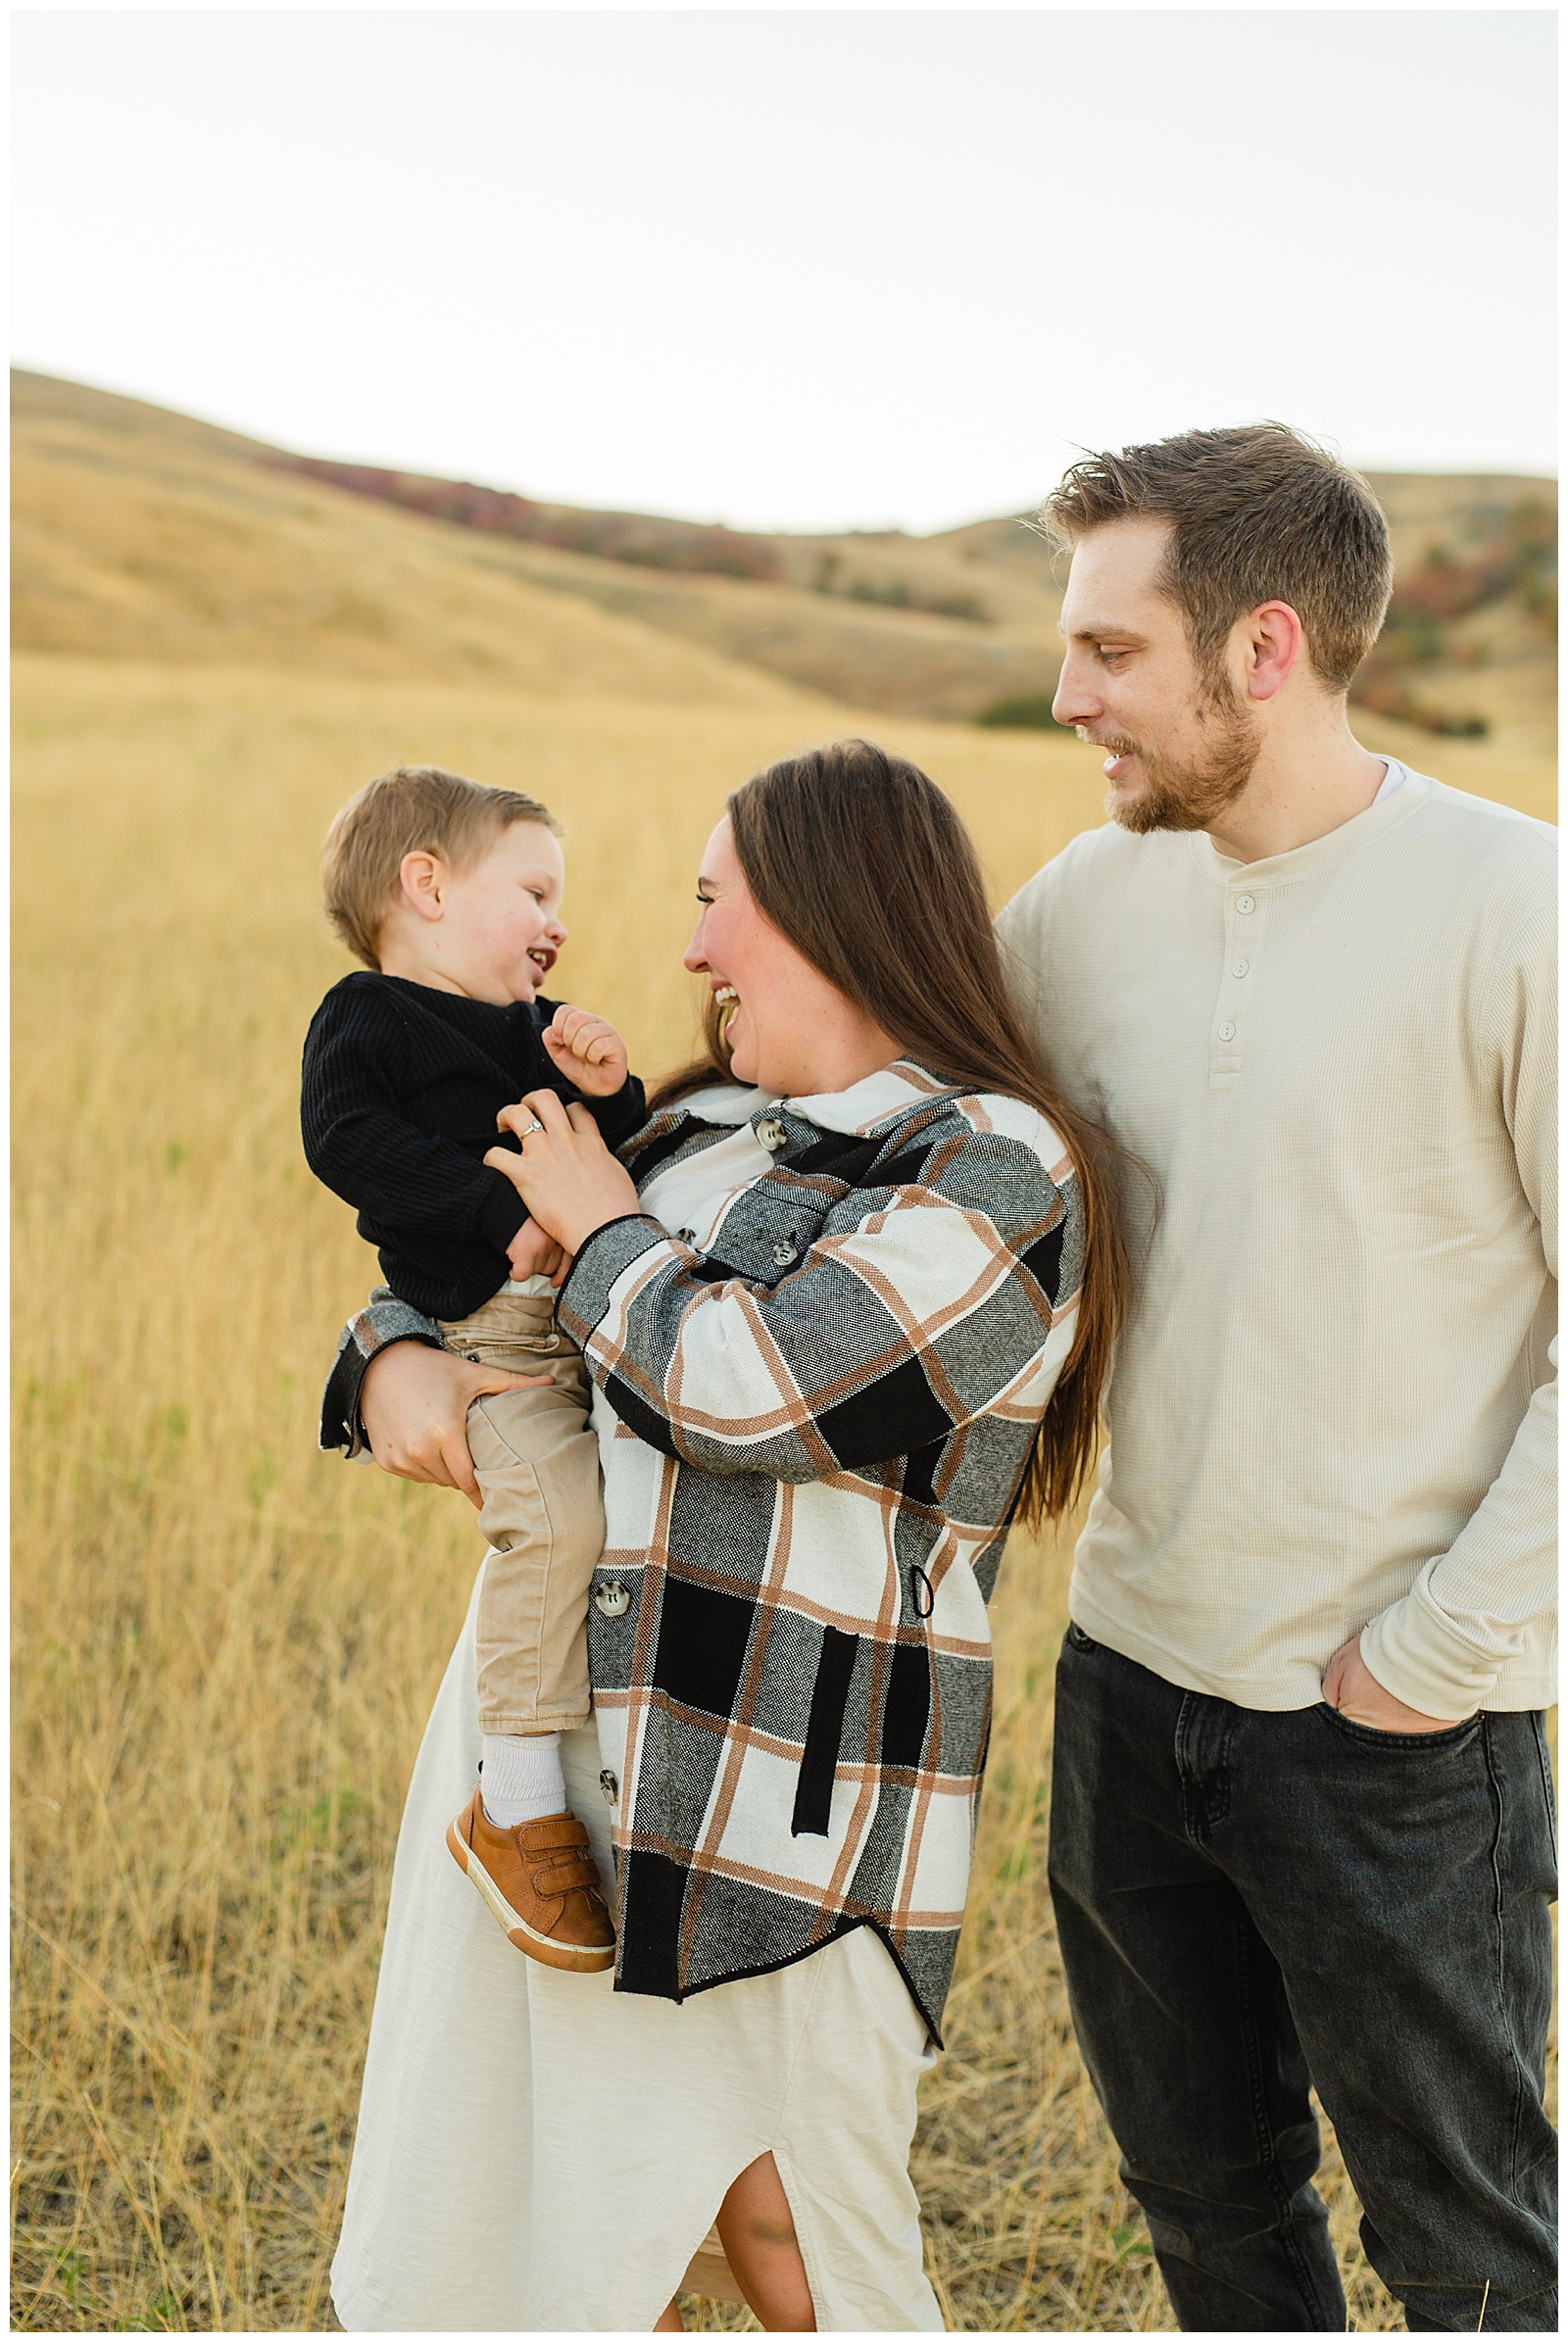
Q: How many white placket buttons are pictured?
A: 3